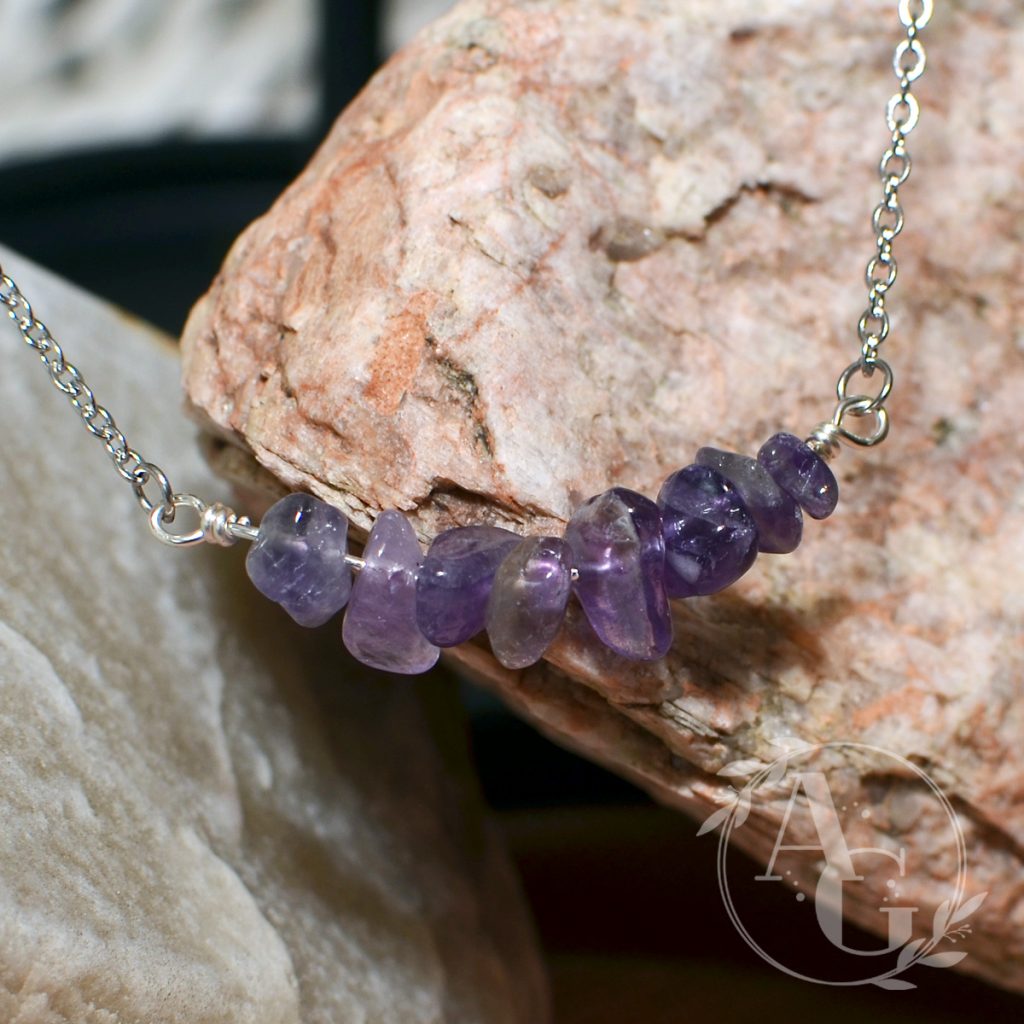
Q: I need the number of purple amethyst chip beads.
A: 8